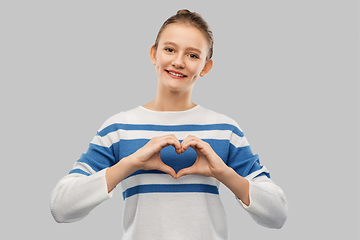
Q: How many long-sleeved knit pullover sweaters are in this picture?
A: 1